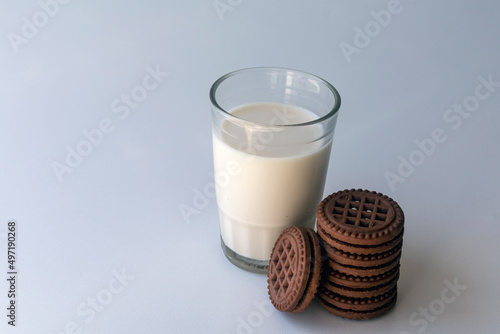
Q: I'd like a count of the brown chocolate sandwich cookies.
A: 5